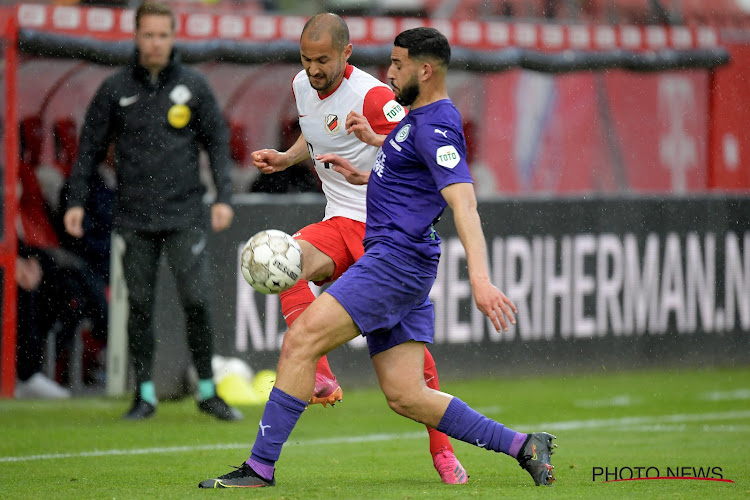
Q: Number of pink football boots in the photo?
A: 2